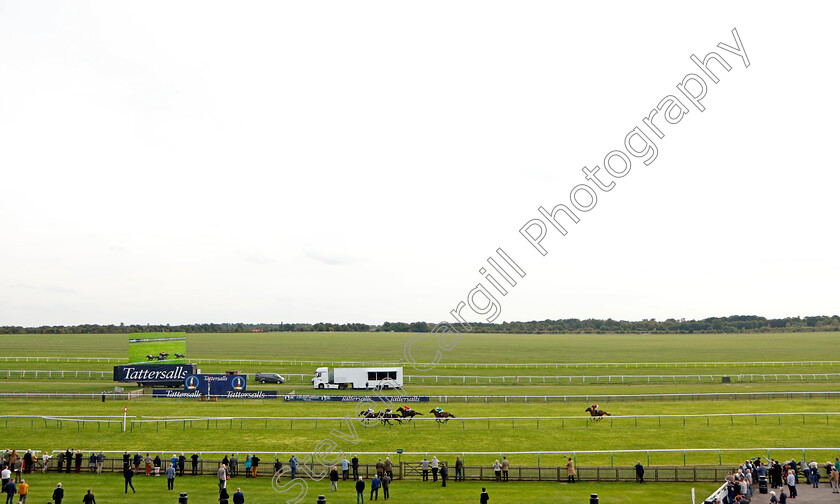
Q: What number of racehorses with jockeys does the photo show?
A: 5